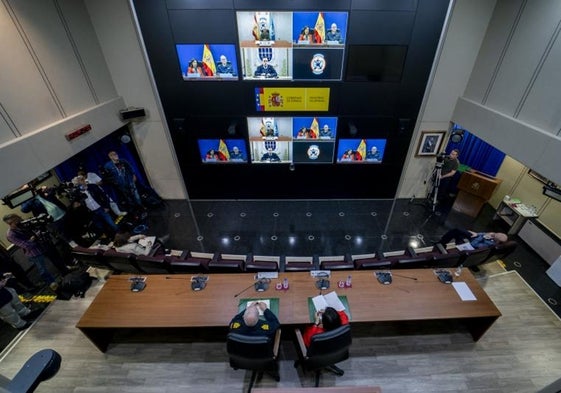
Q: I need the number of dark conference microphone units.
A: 6